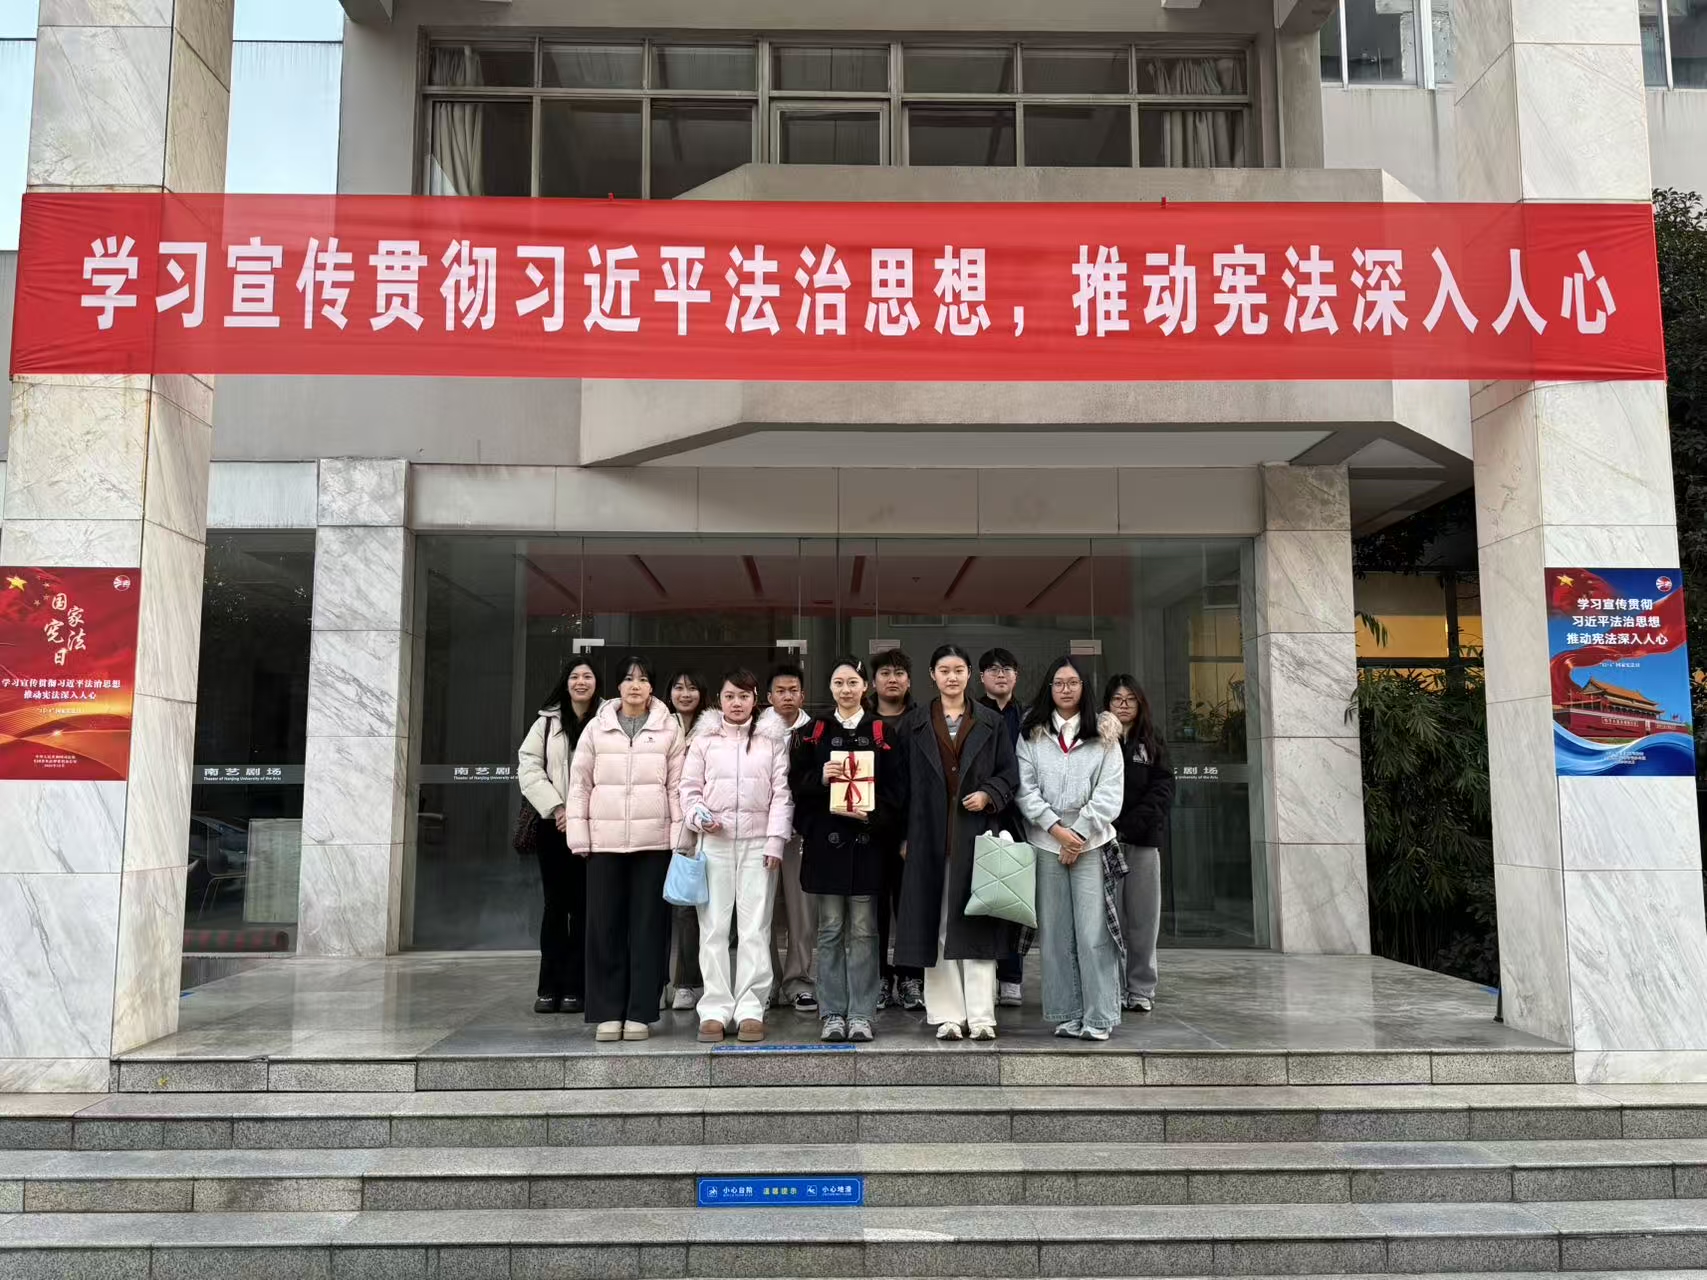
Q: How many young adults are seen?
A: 11